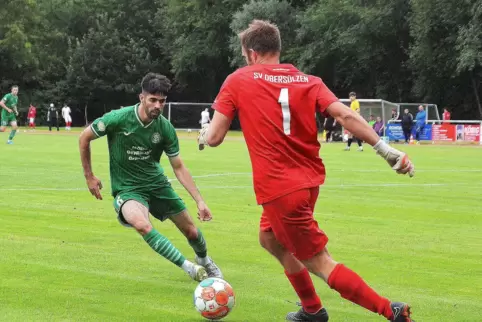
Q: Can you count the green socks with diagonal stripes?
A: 2